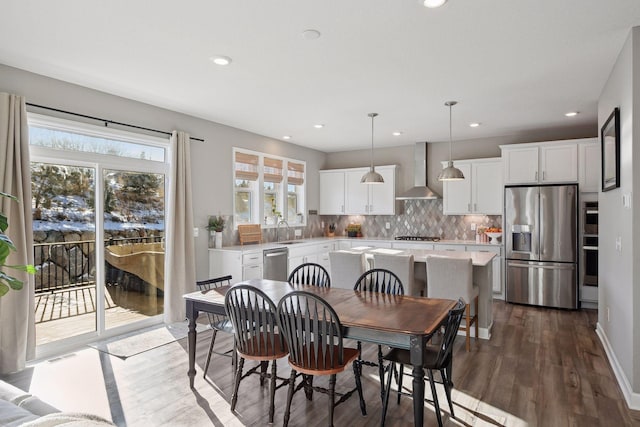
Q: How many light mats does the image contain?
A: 1